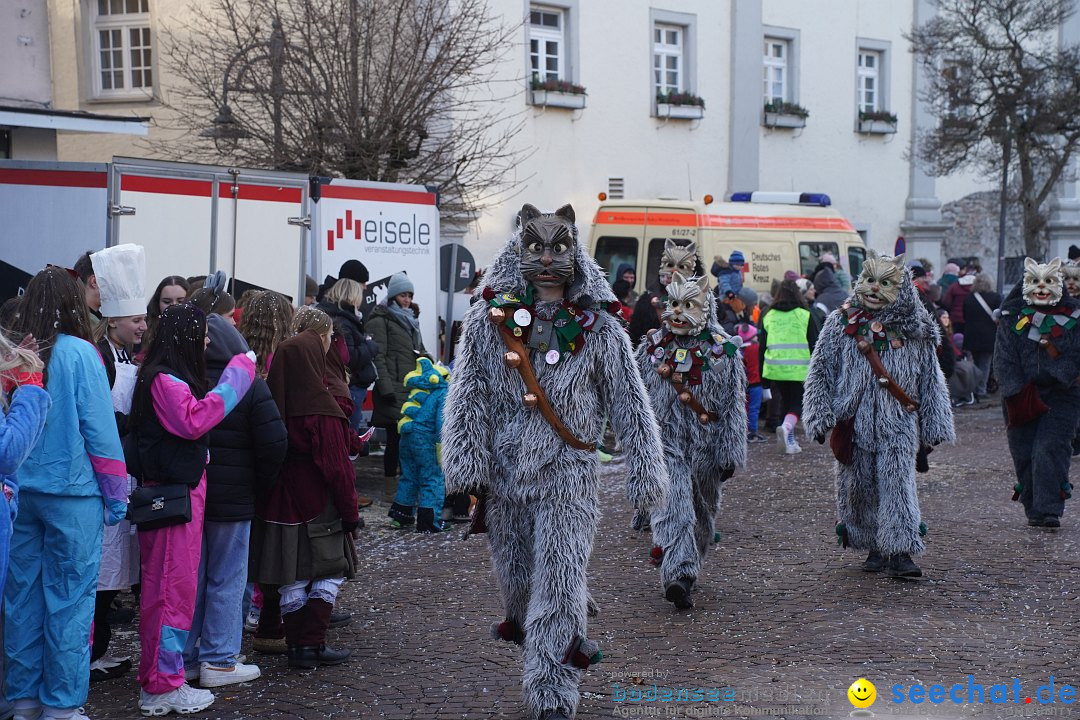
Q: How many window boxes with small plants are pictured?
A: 4